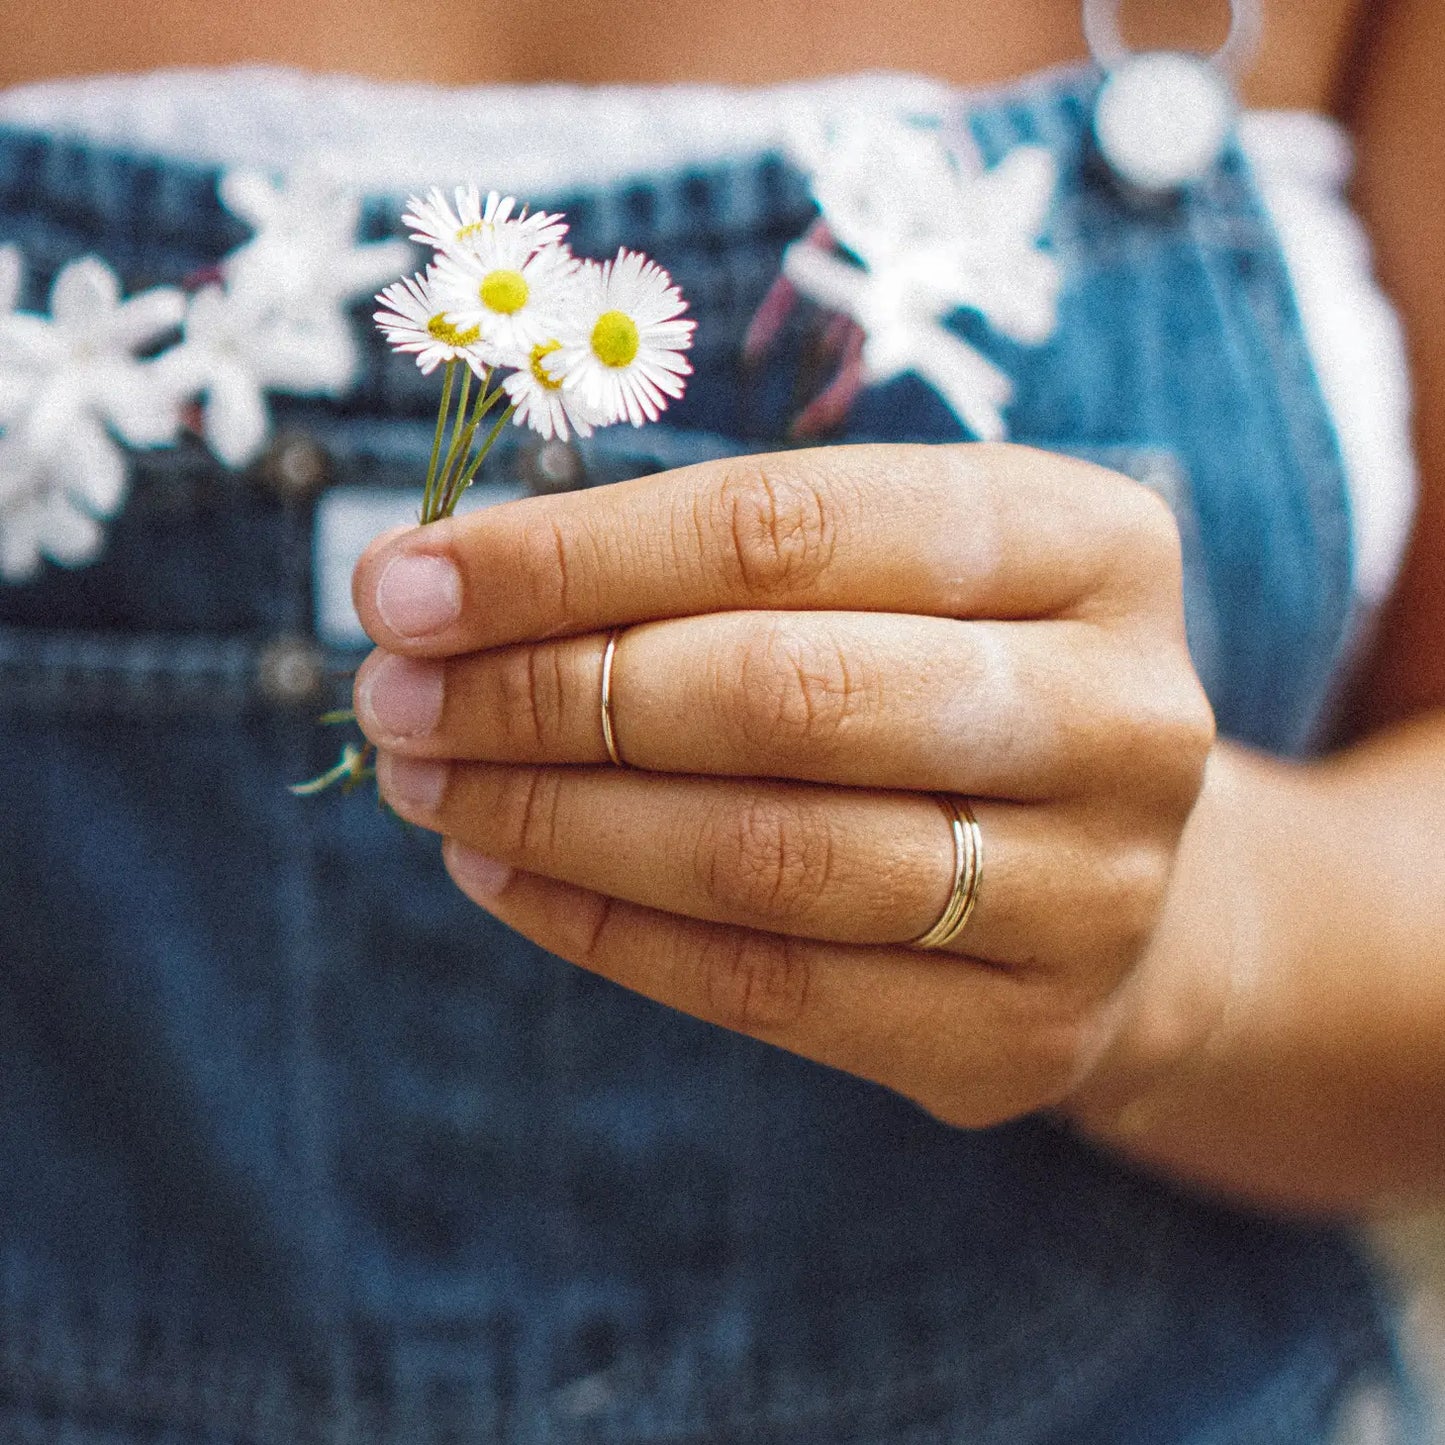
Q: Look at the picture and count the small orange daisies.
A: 0